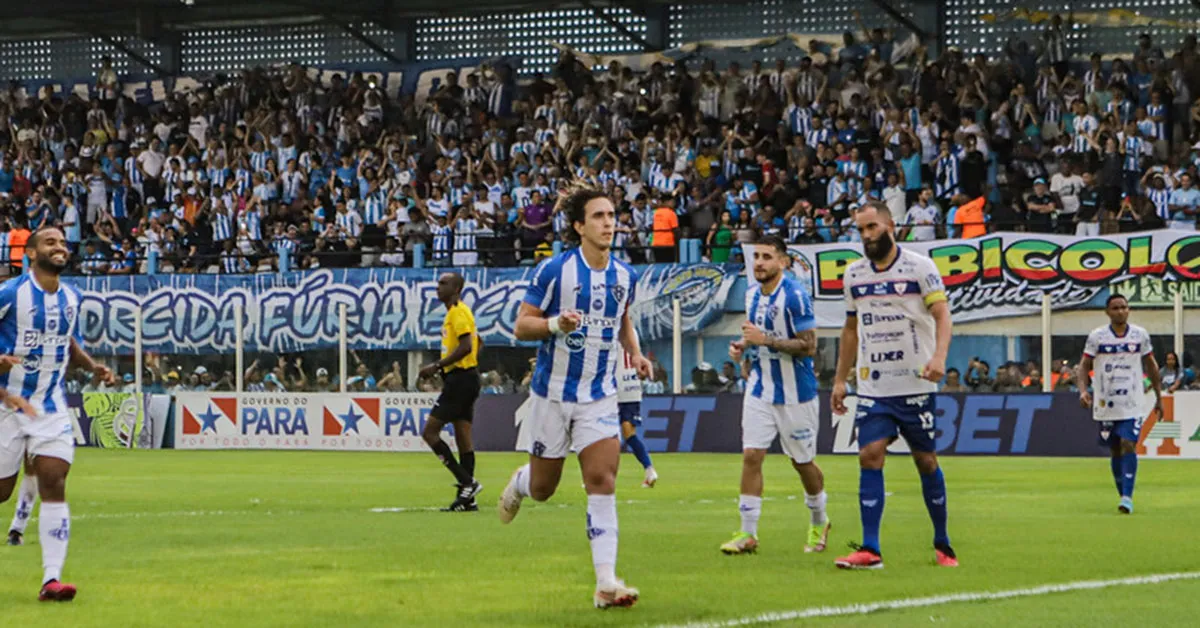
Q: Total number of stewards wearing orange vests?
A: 3